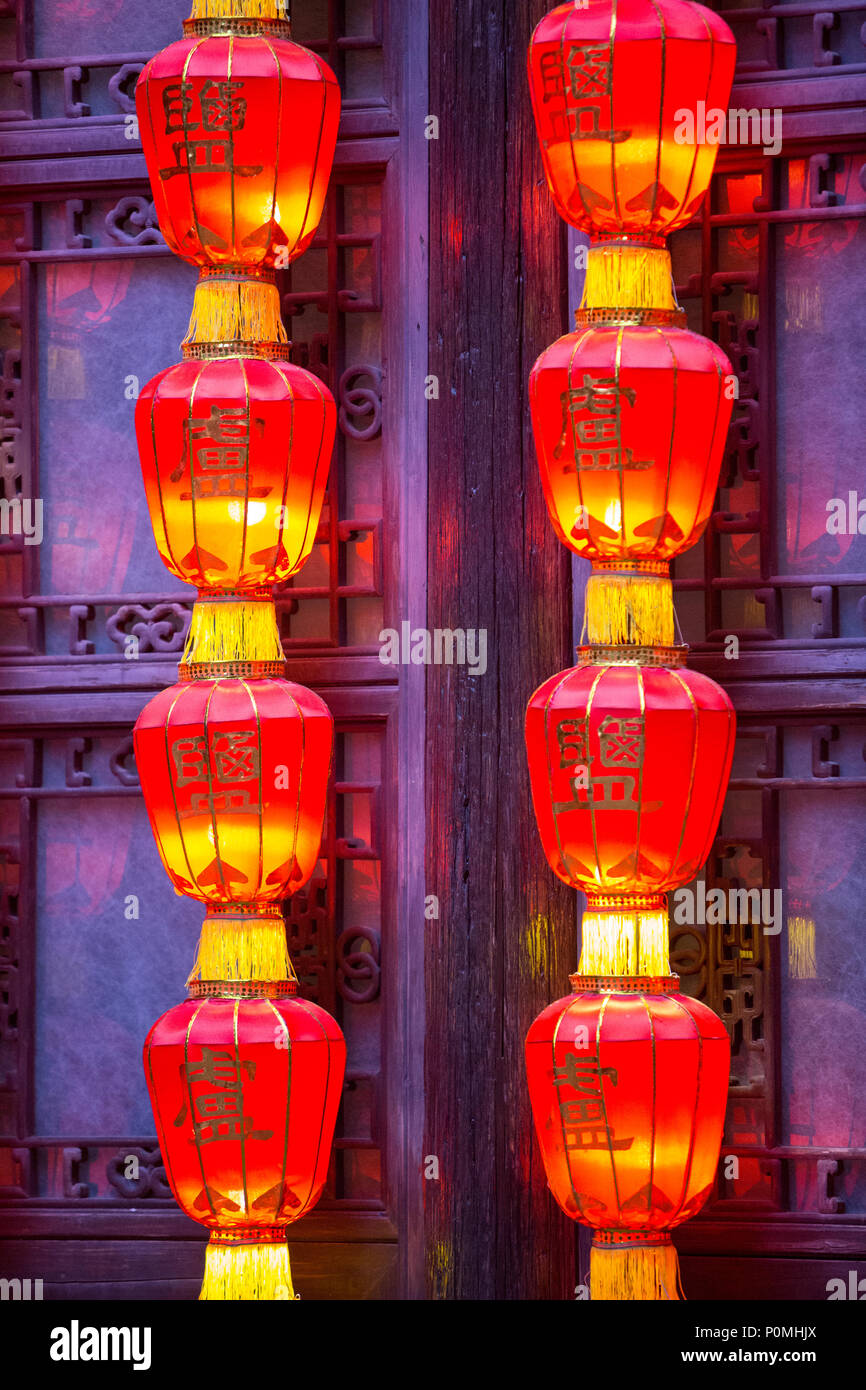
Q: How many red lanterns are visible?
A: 8